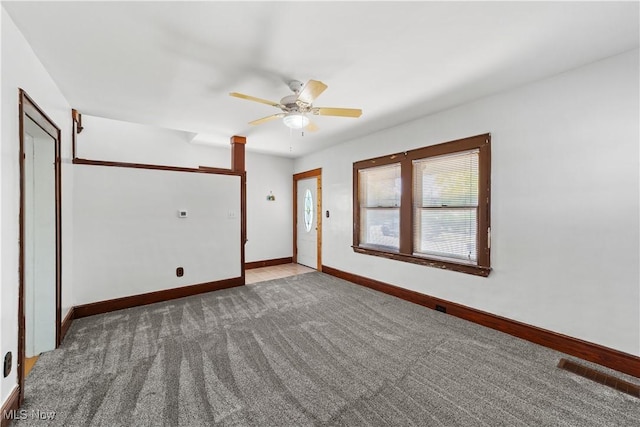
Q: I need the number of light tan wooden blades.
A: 5